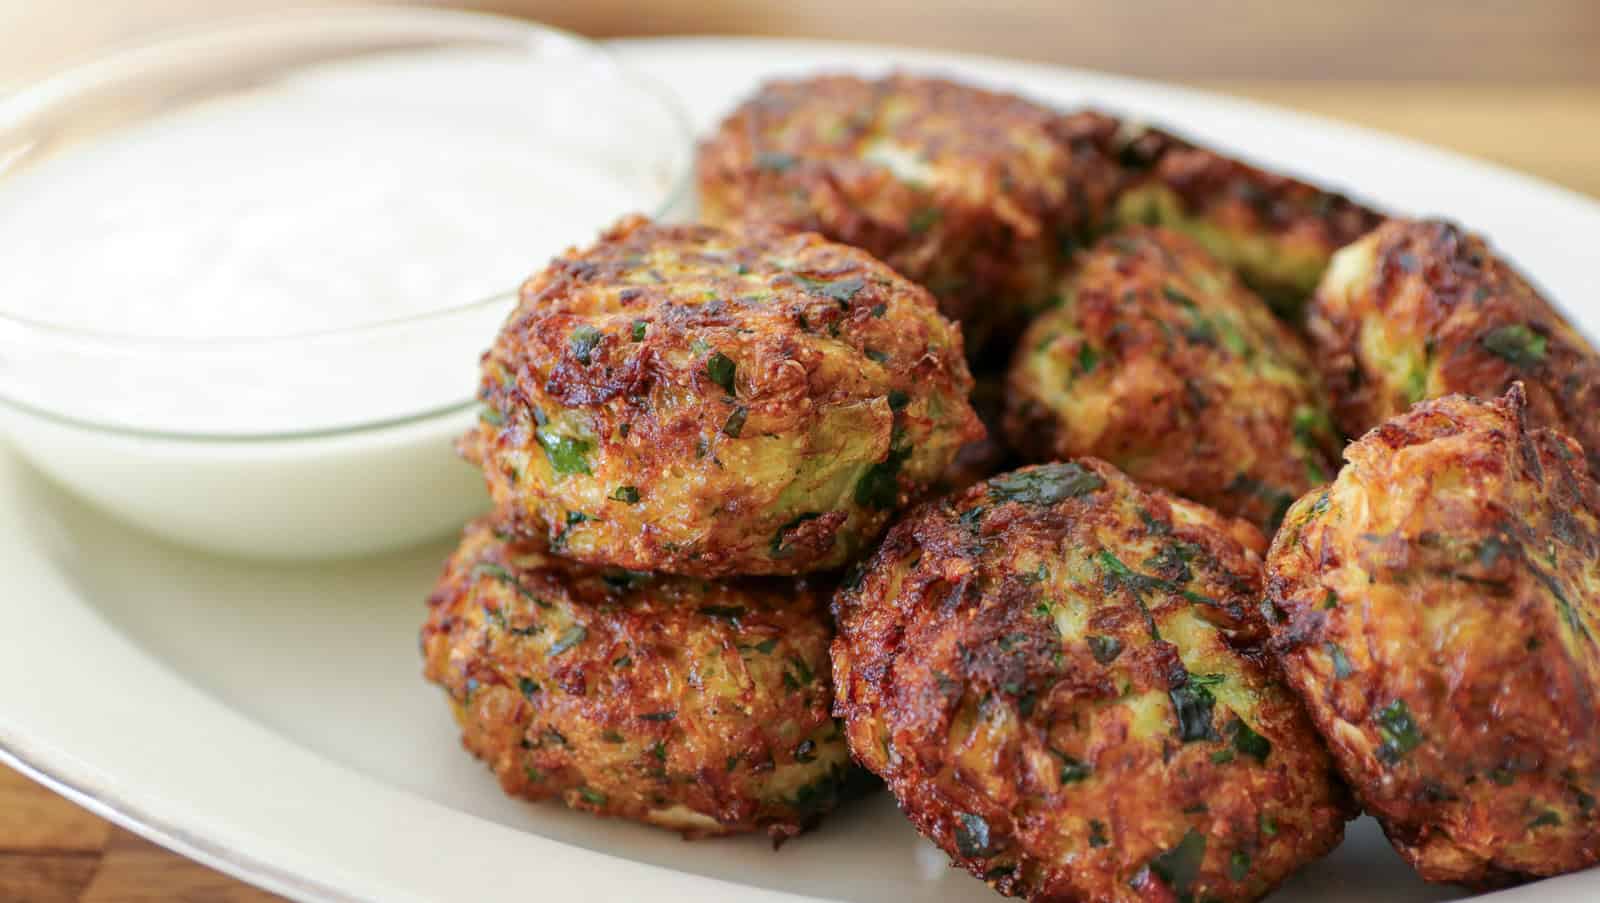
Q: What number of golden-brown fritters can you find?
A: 8